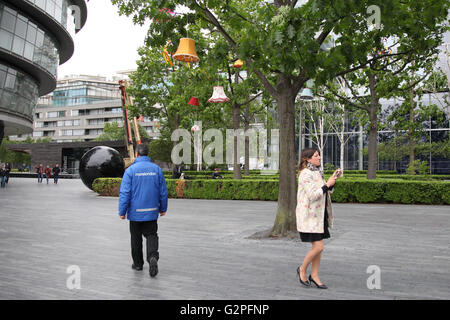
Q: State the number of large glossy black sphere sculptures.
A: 1